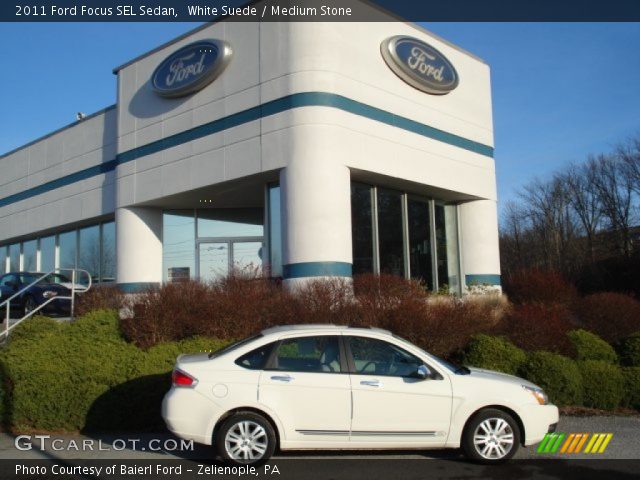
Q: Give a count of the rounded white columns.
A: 3